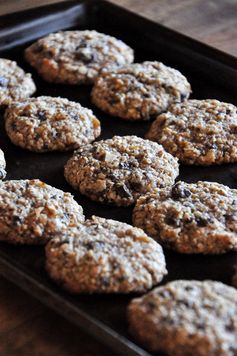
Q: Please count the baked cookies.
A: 11